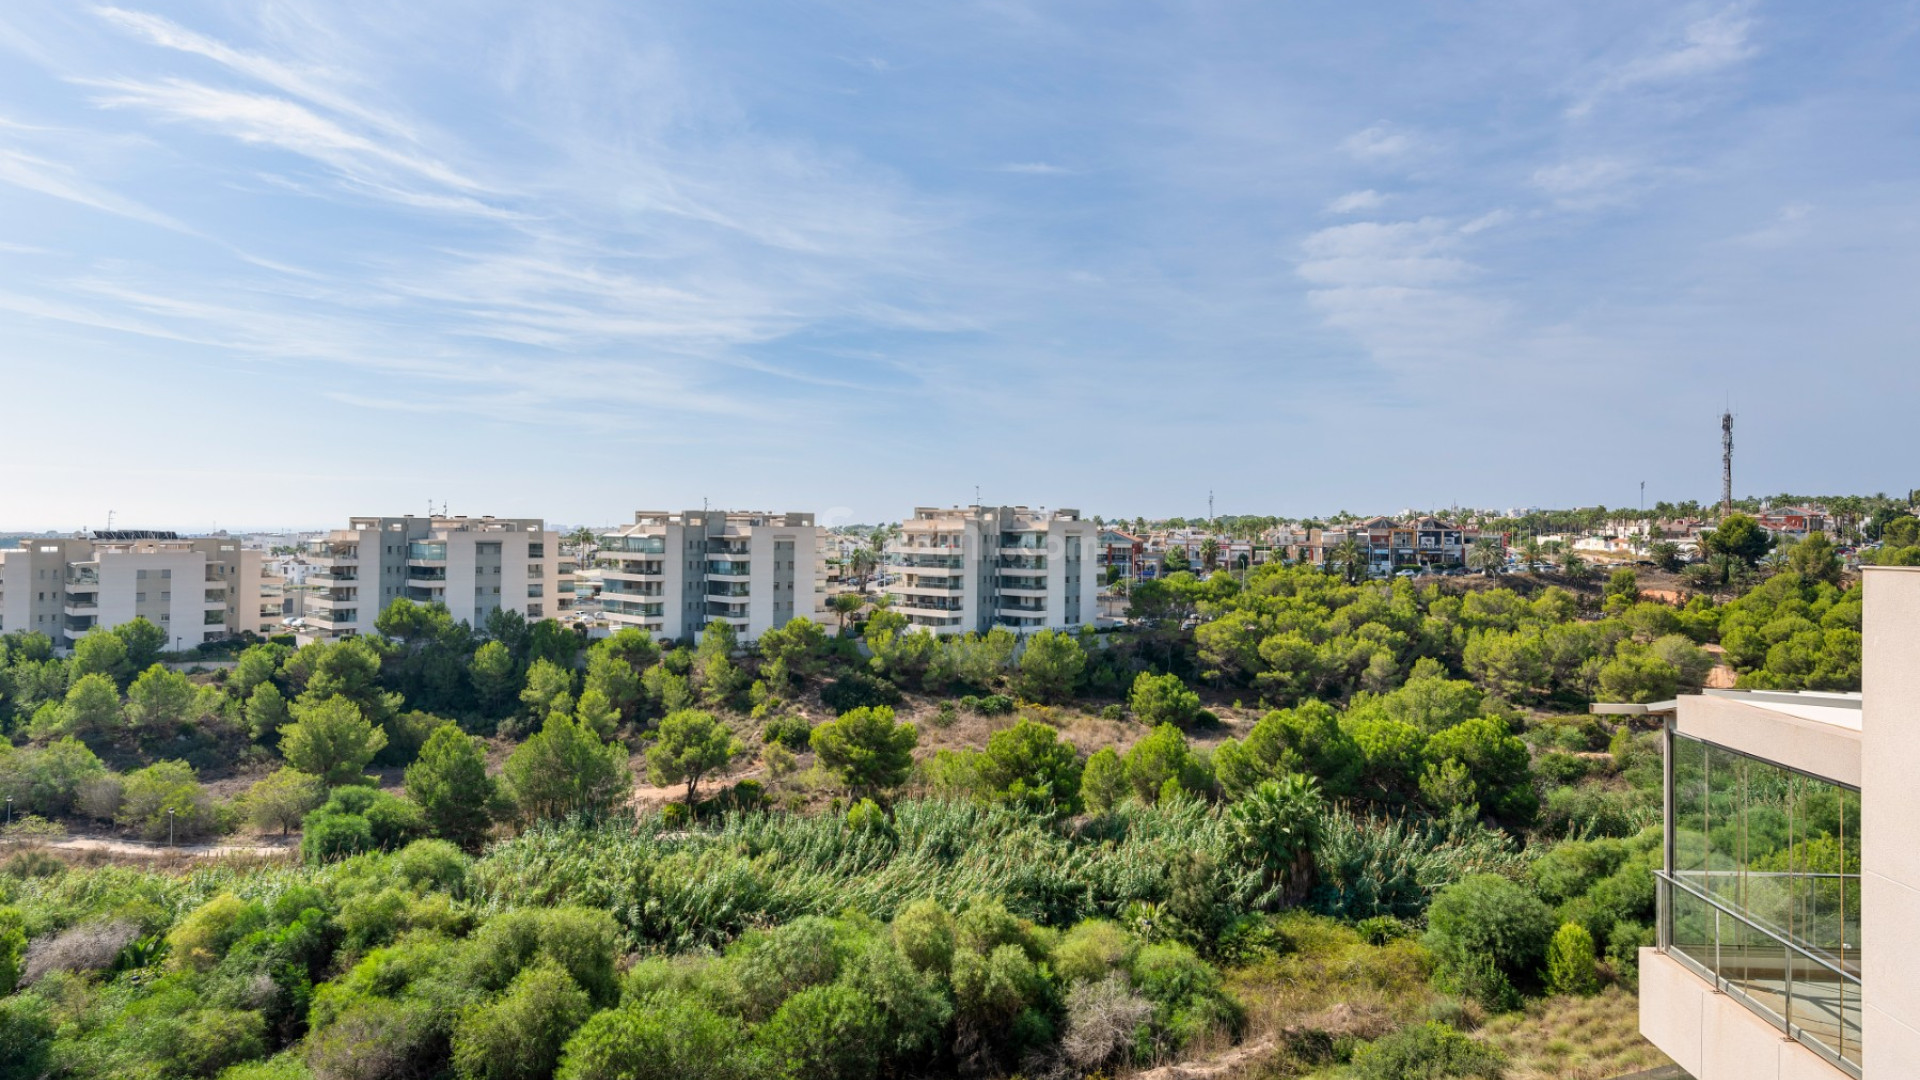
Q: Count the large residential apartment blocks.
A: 4